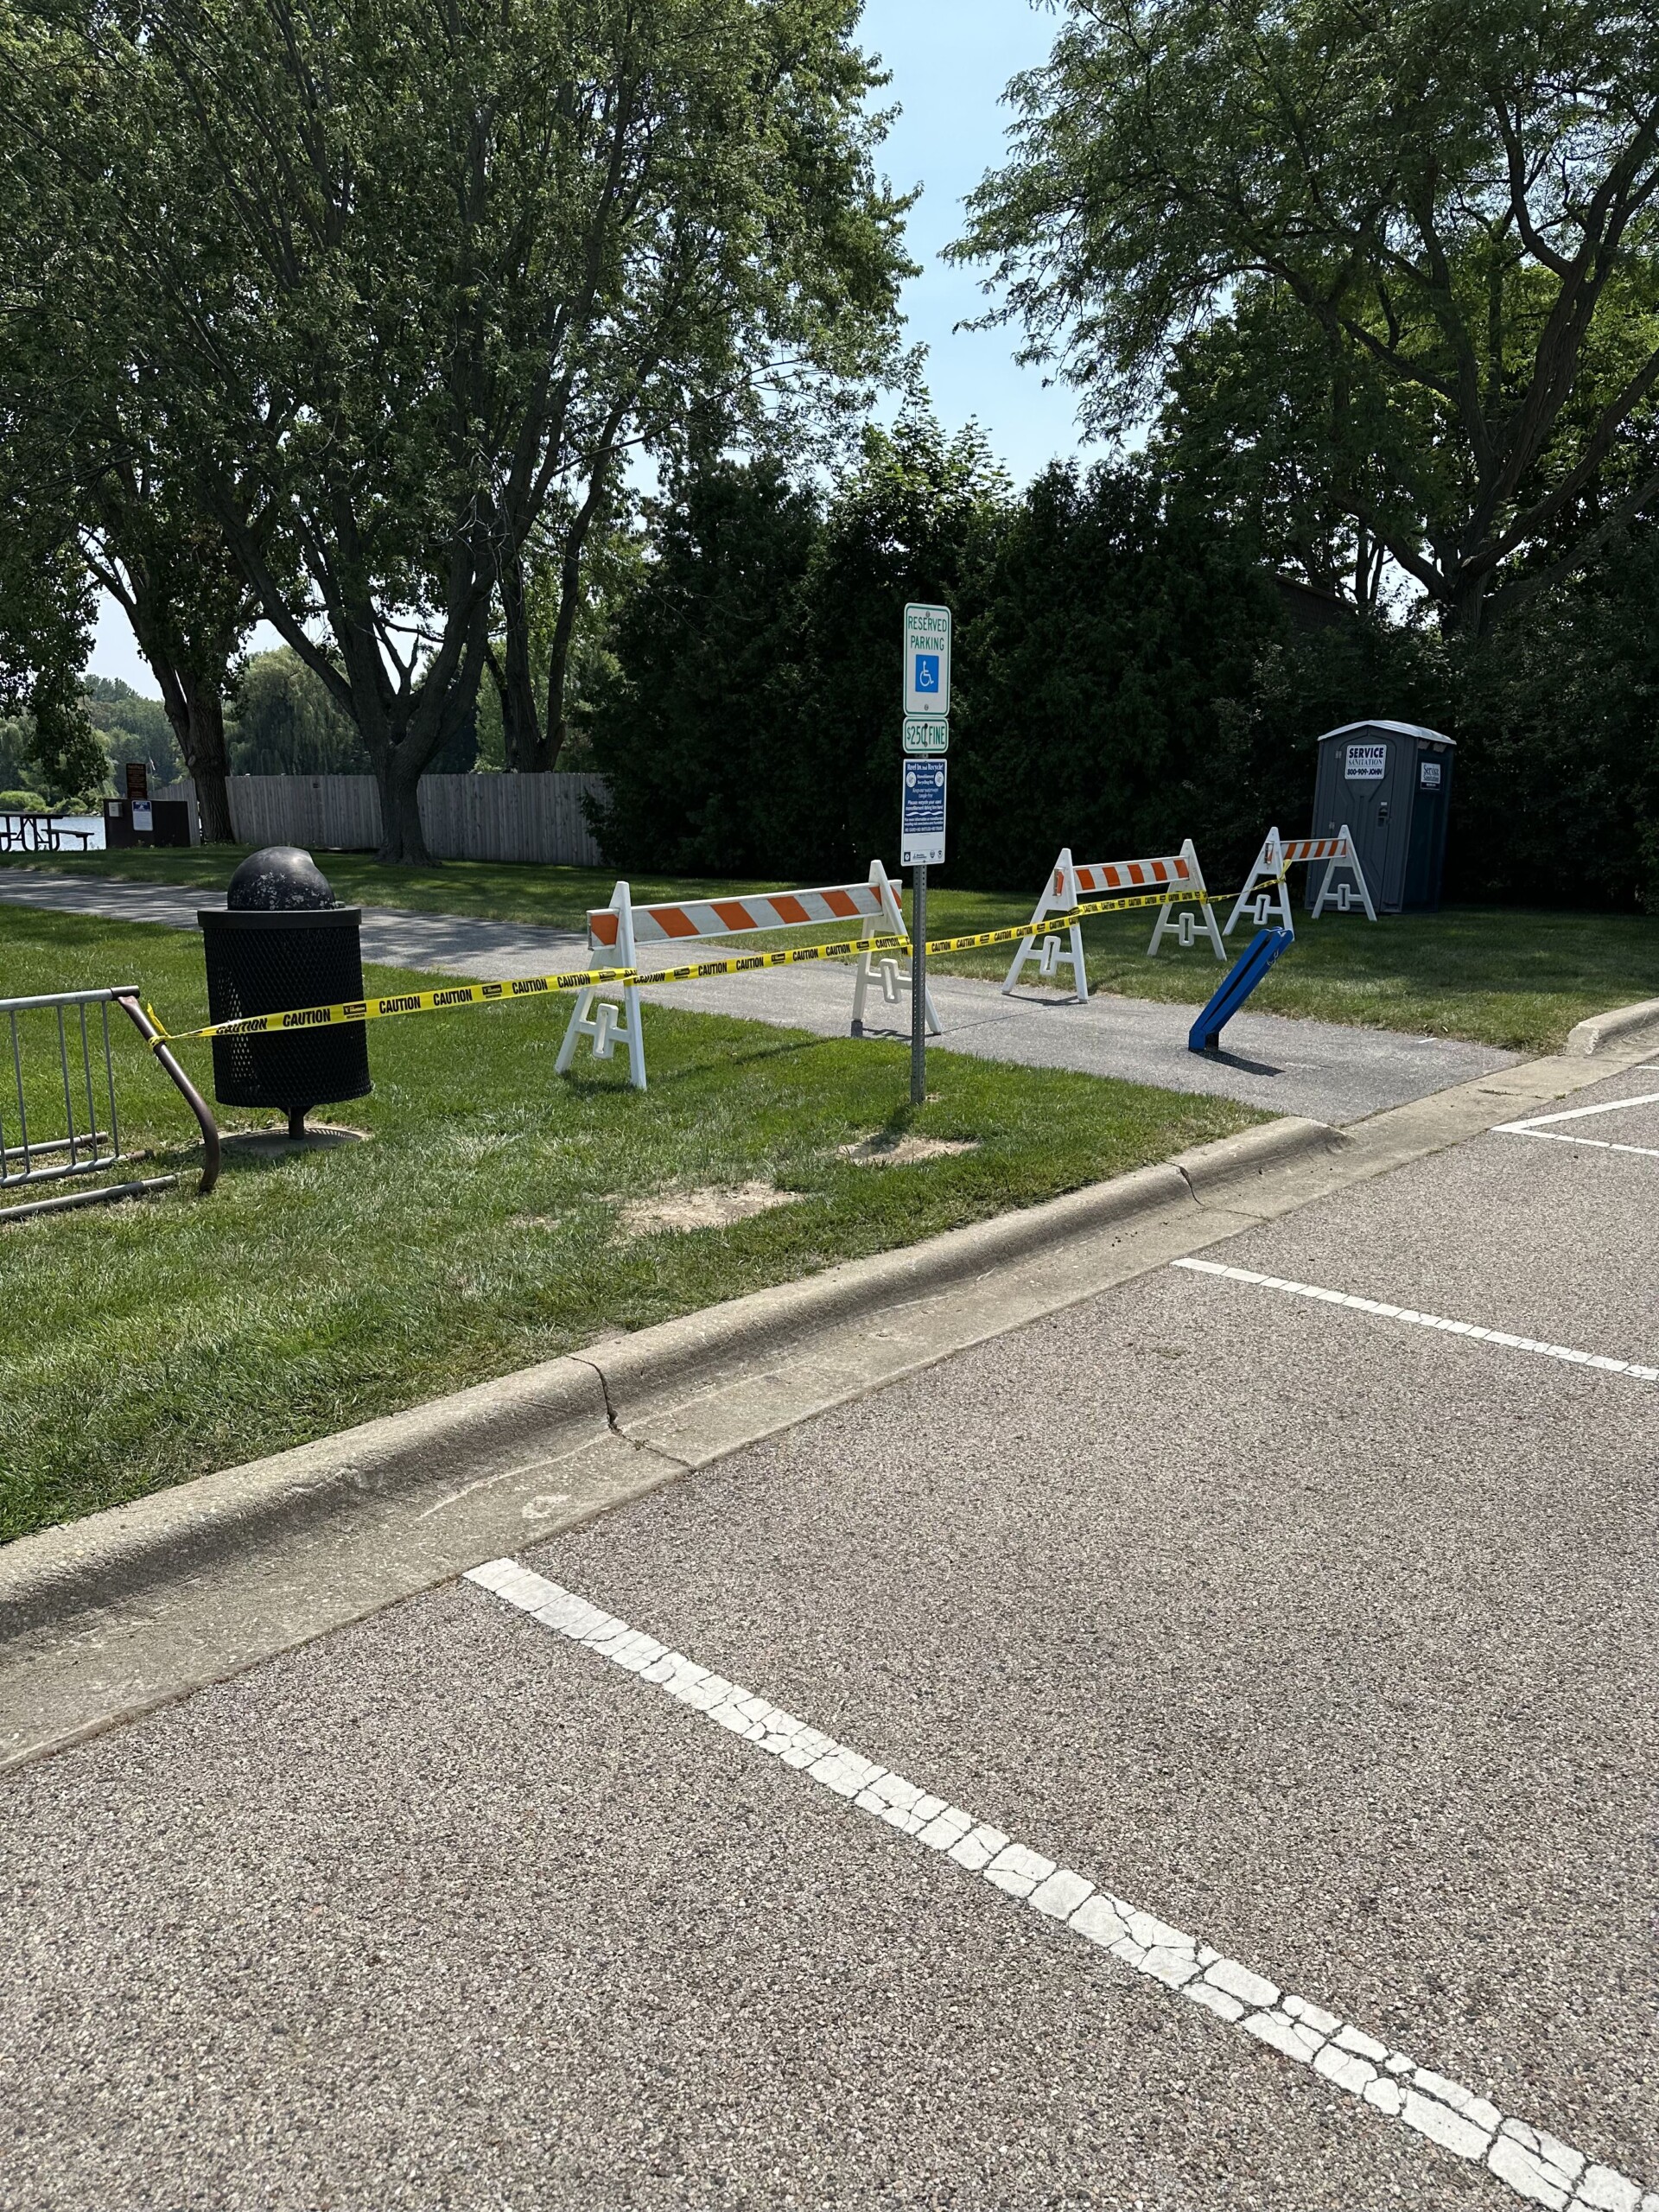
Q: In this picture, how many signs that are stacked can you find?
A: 3